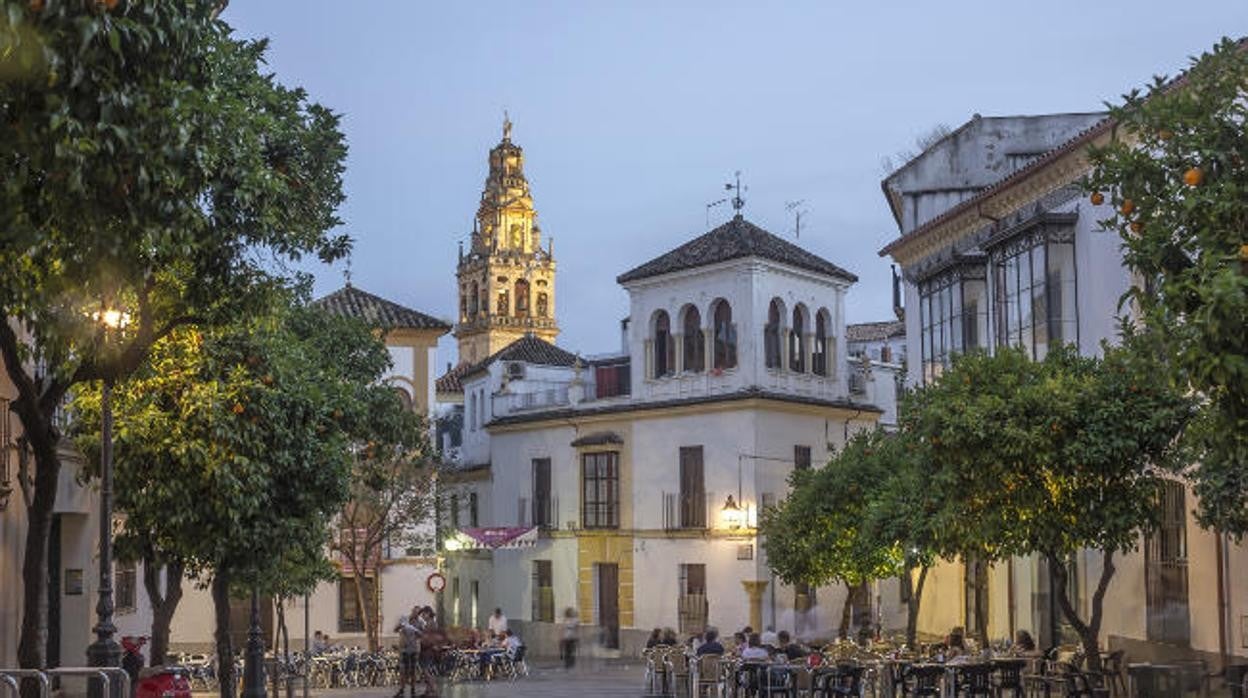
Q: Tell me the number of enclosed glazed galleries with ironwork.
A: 2